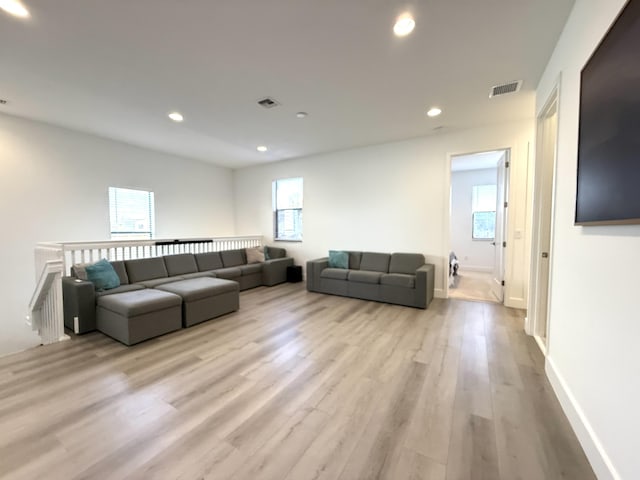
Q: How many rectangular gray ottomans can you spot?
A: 2